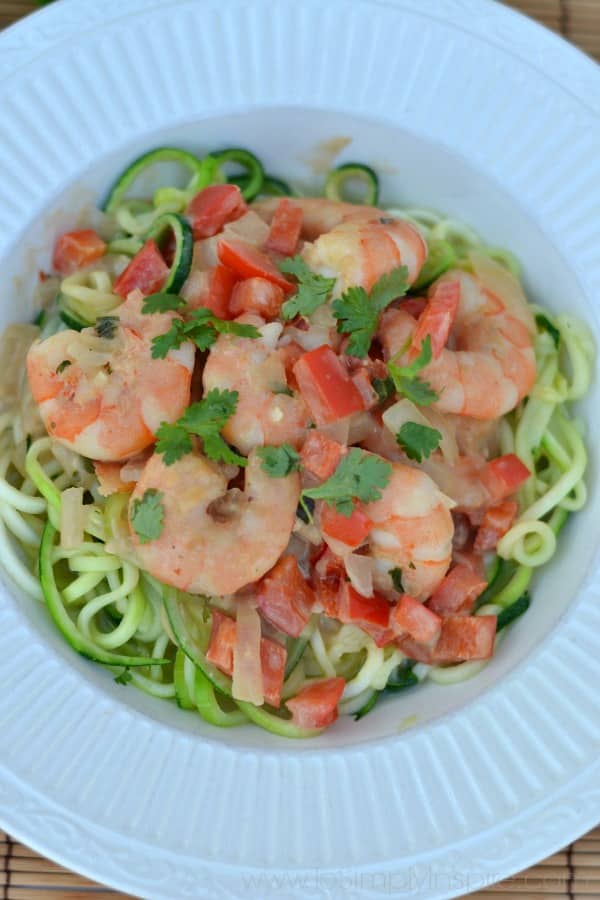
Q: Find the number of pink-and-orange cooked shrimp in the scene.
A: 6